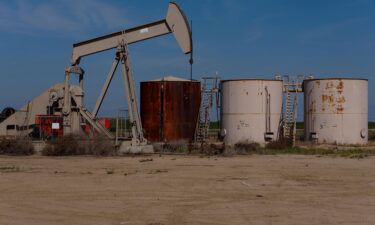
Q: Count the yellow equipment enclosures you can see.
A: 0